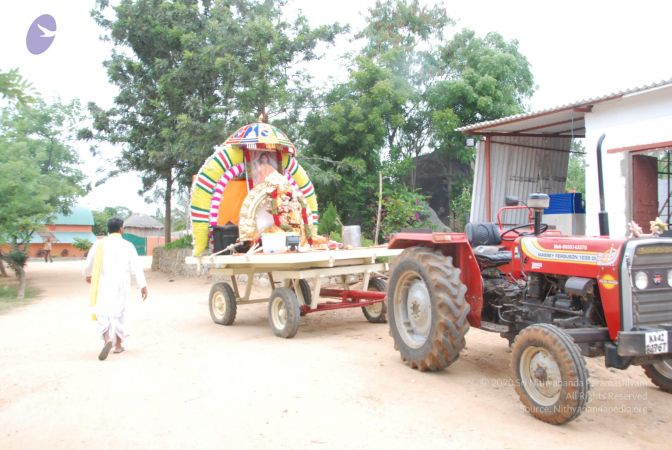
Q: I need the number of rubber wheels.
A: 7